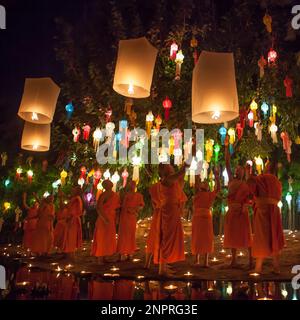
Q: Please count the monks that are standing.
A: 10